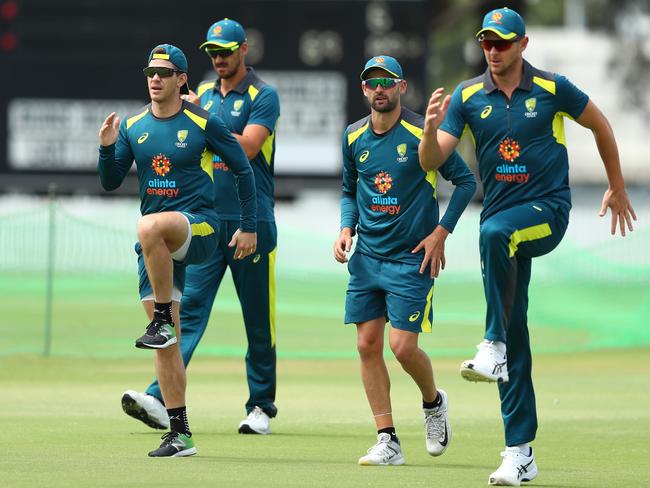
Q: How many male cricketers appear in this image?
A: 4